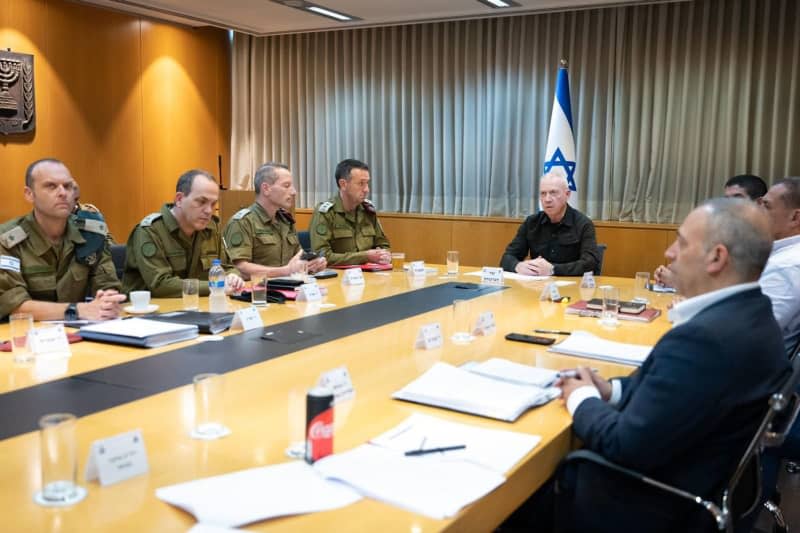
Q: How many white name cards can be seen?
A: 12